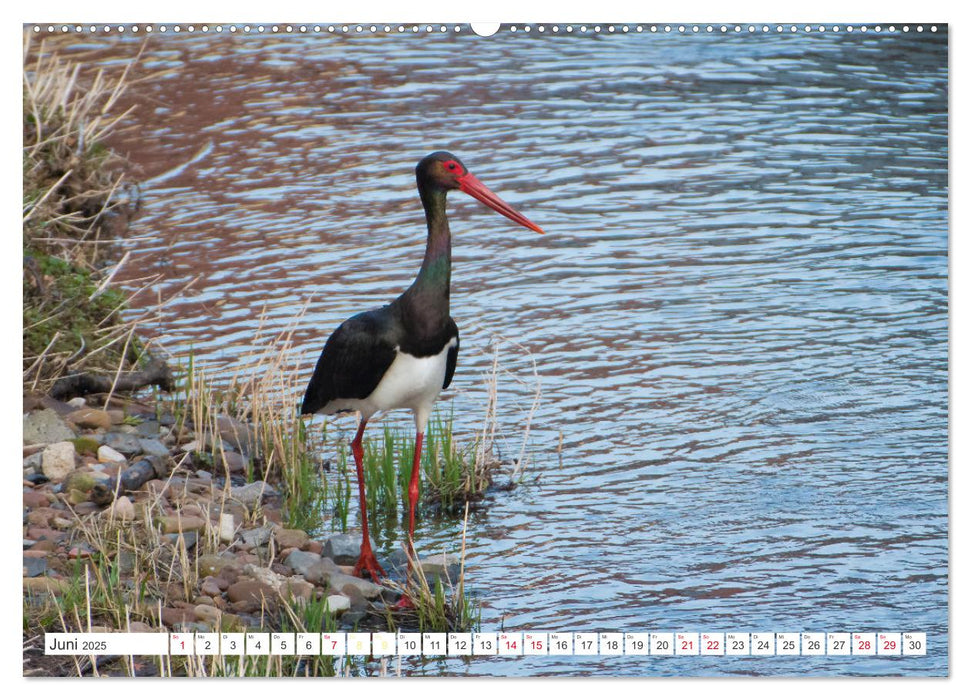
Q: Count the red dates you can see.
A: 8